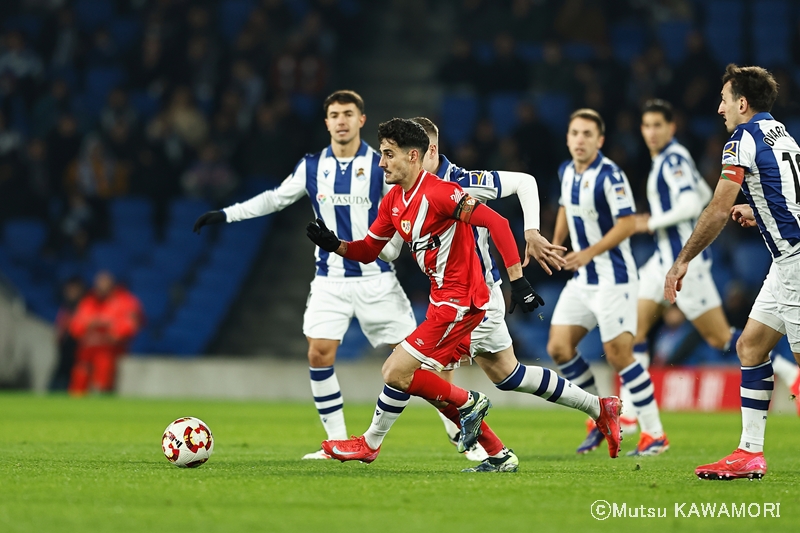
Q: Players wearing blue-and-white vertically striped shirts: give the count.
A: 5